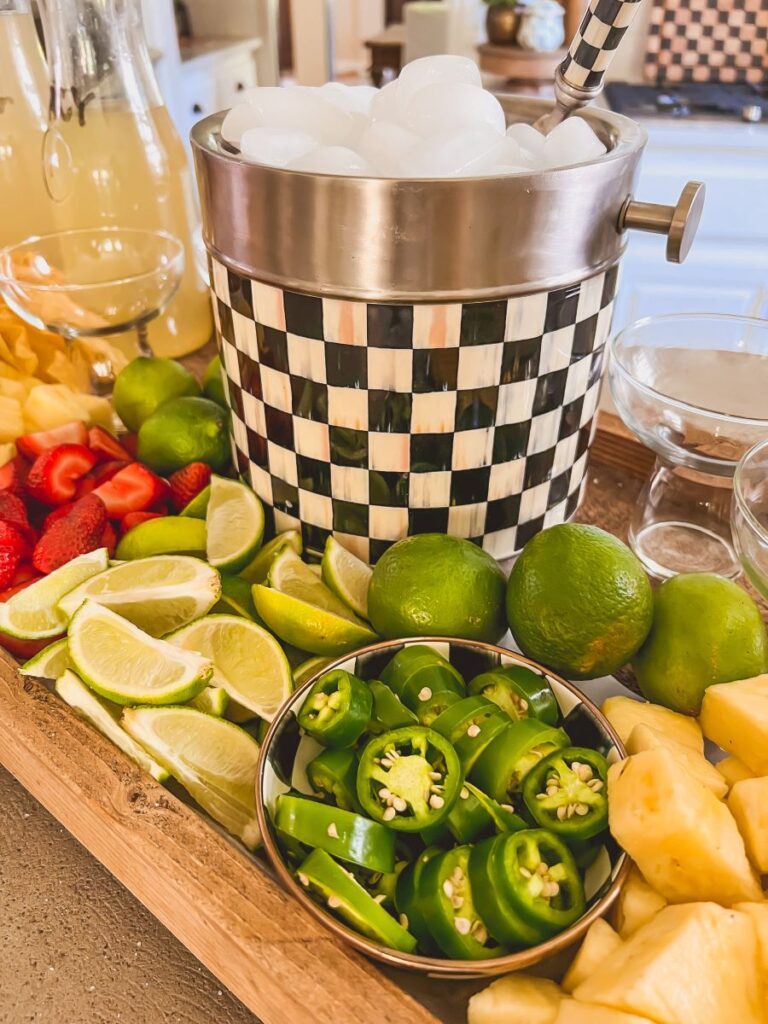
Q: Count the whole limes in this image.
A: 6